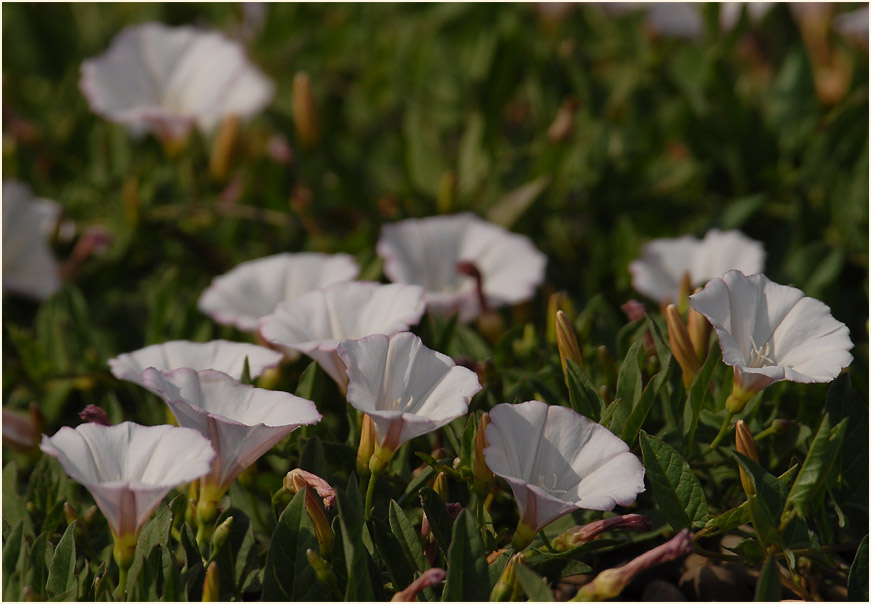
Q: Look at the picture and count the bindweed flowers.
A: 12